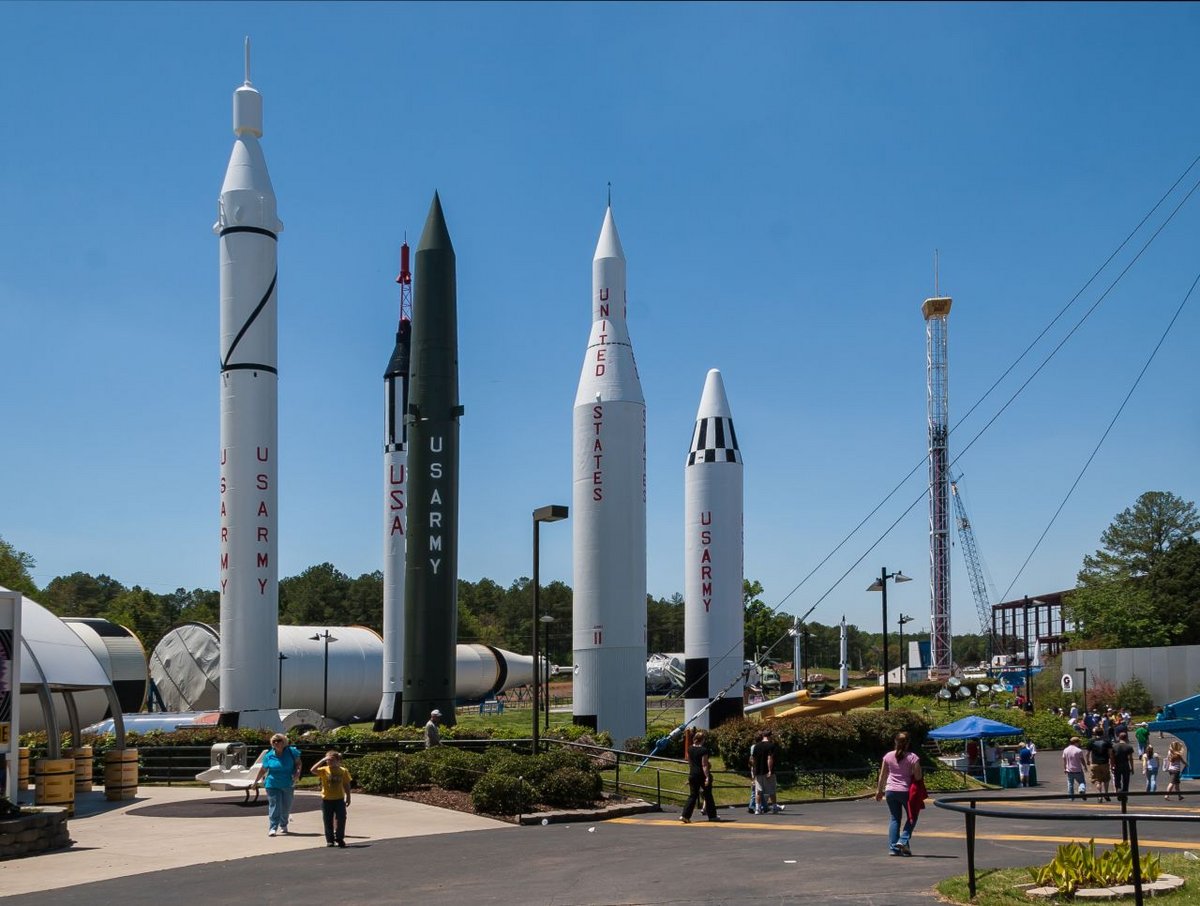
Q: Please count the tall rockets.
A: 5